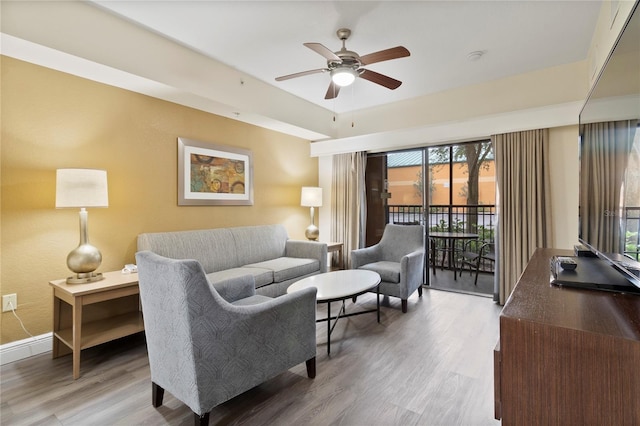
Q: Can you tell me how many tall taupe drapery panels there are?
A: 2